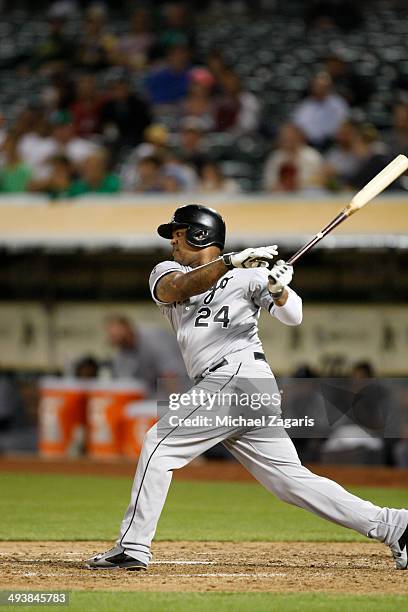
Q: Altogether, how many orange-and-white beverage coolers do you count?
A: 3